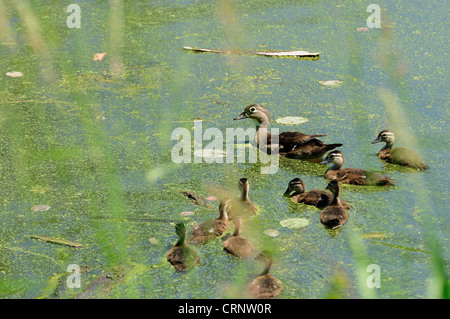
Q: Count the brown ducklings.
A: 9